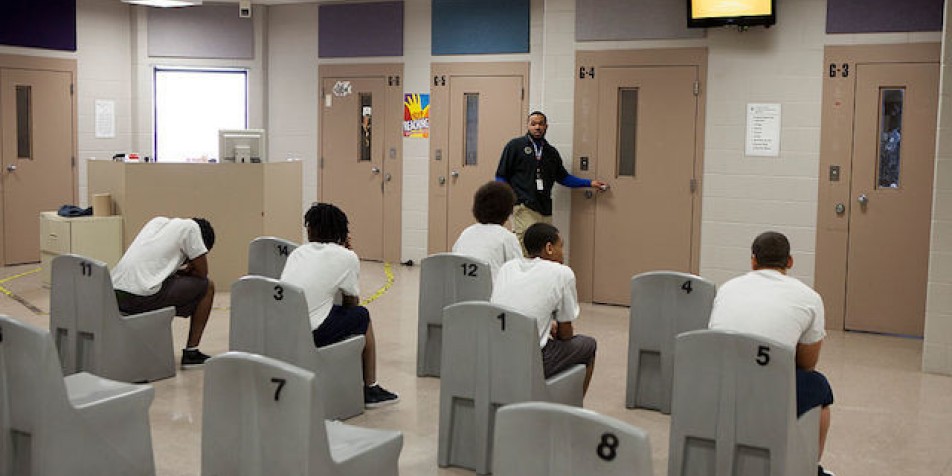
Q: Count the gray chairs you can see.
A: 10